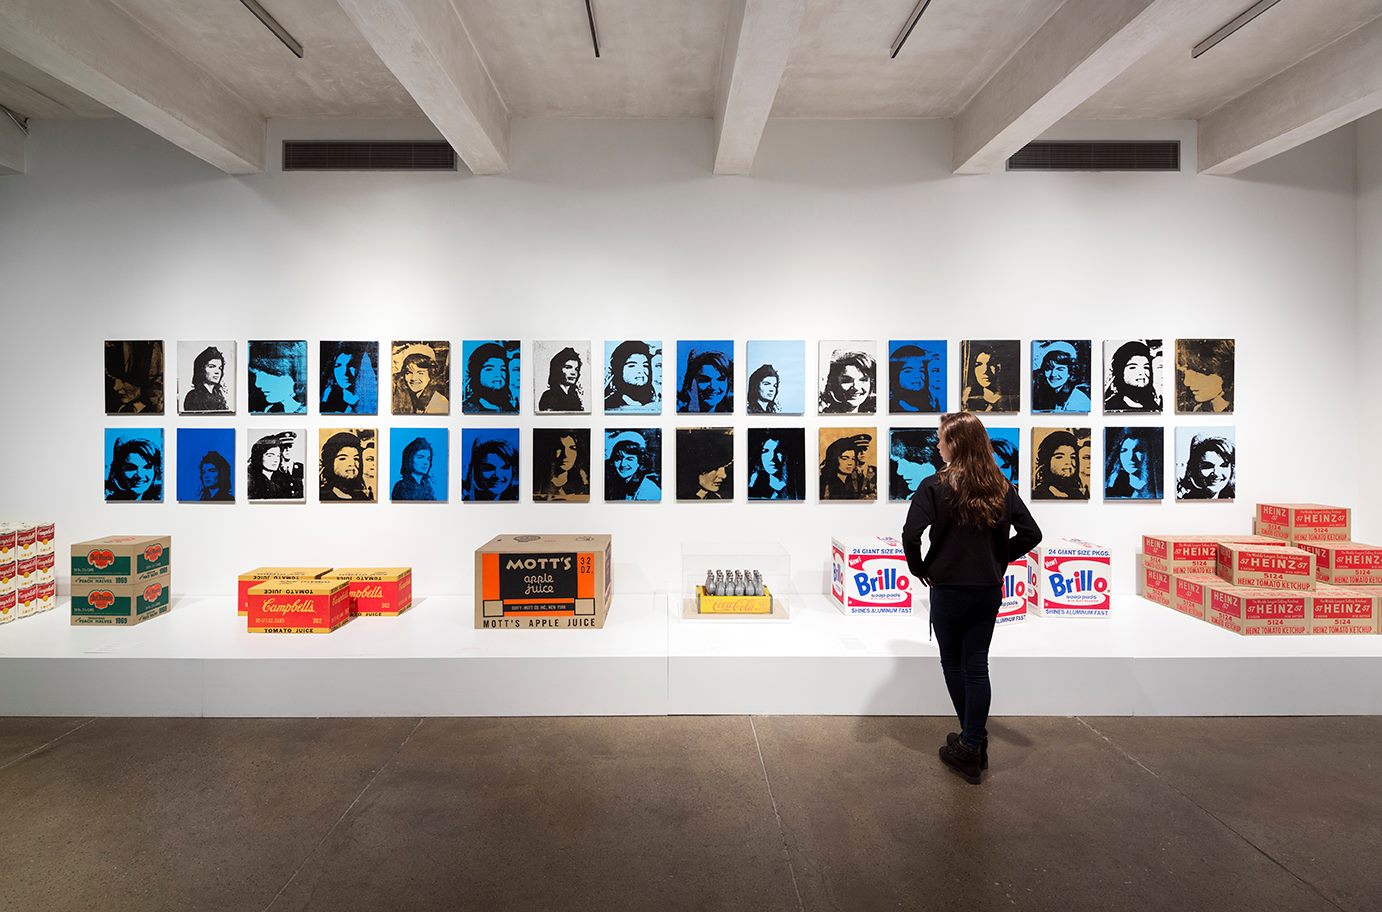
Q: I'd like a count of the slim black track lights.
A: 4